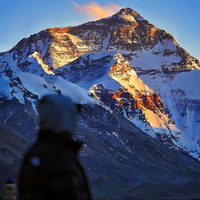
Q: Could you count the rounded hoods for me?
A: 1